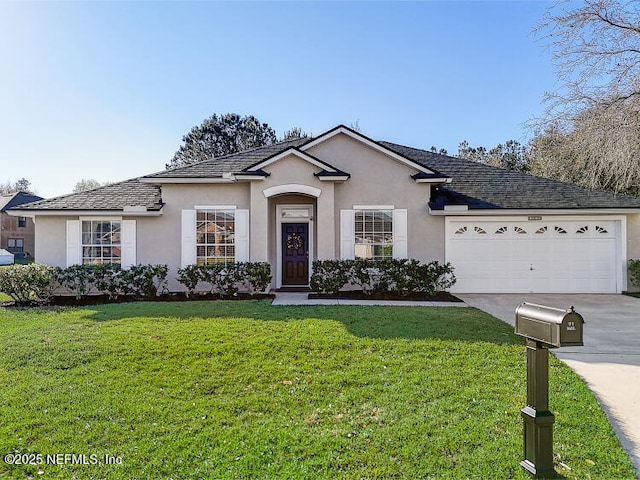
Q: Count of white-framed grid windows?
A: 3